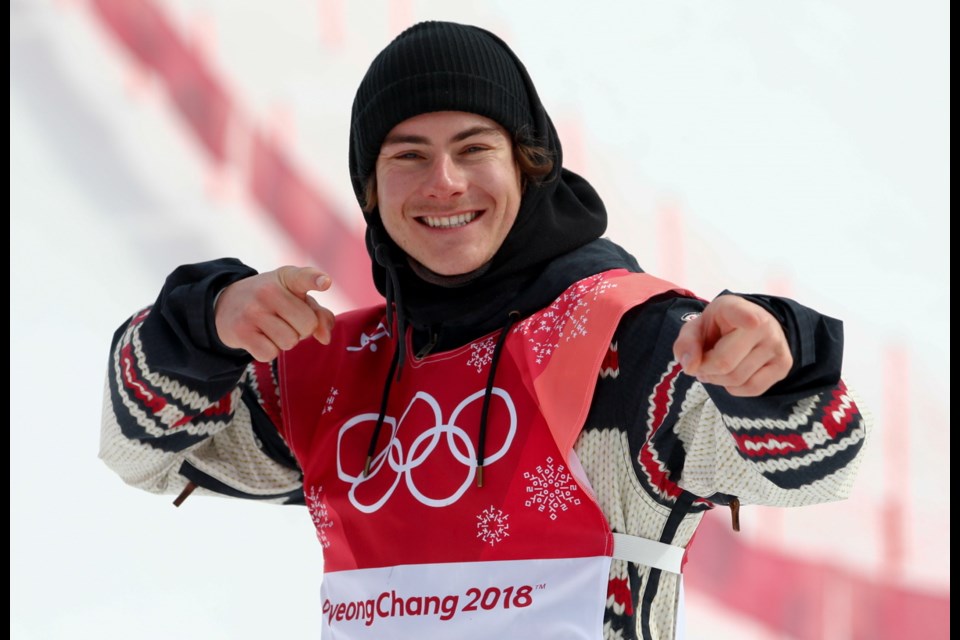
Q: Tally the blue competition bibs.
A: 0